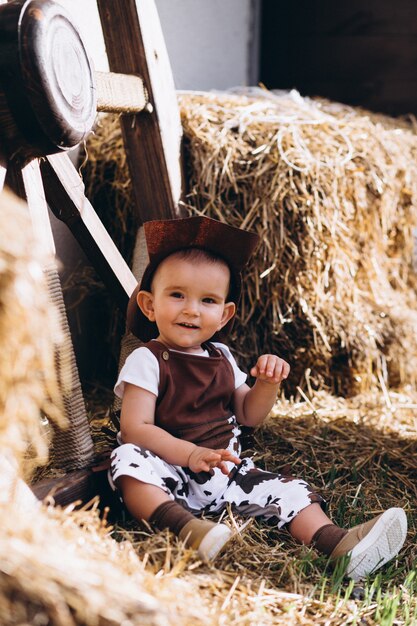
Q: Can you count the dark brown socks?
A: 2